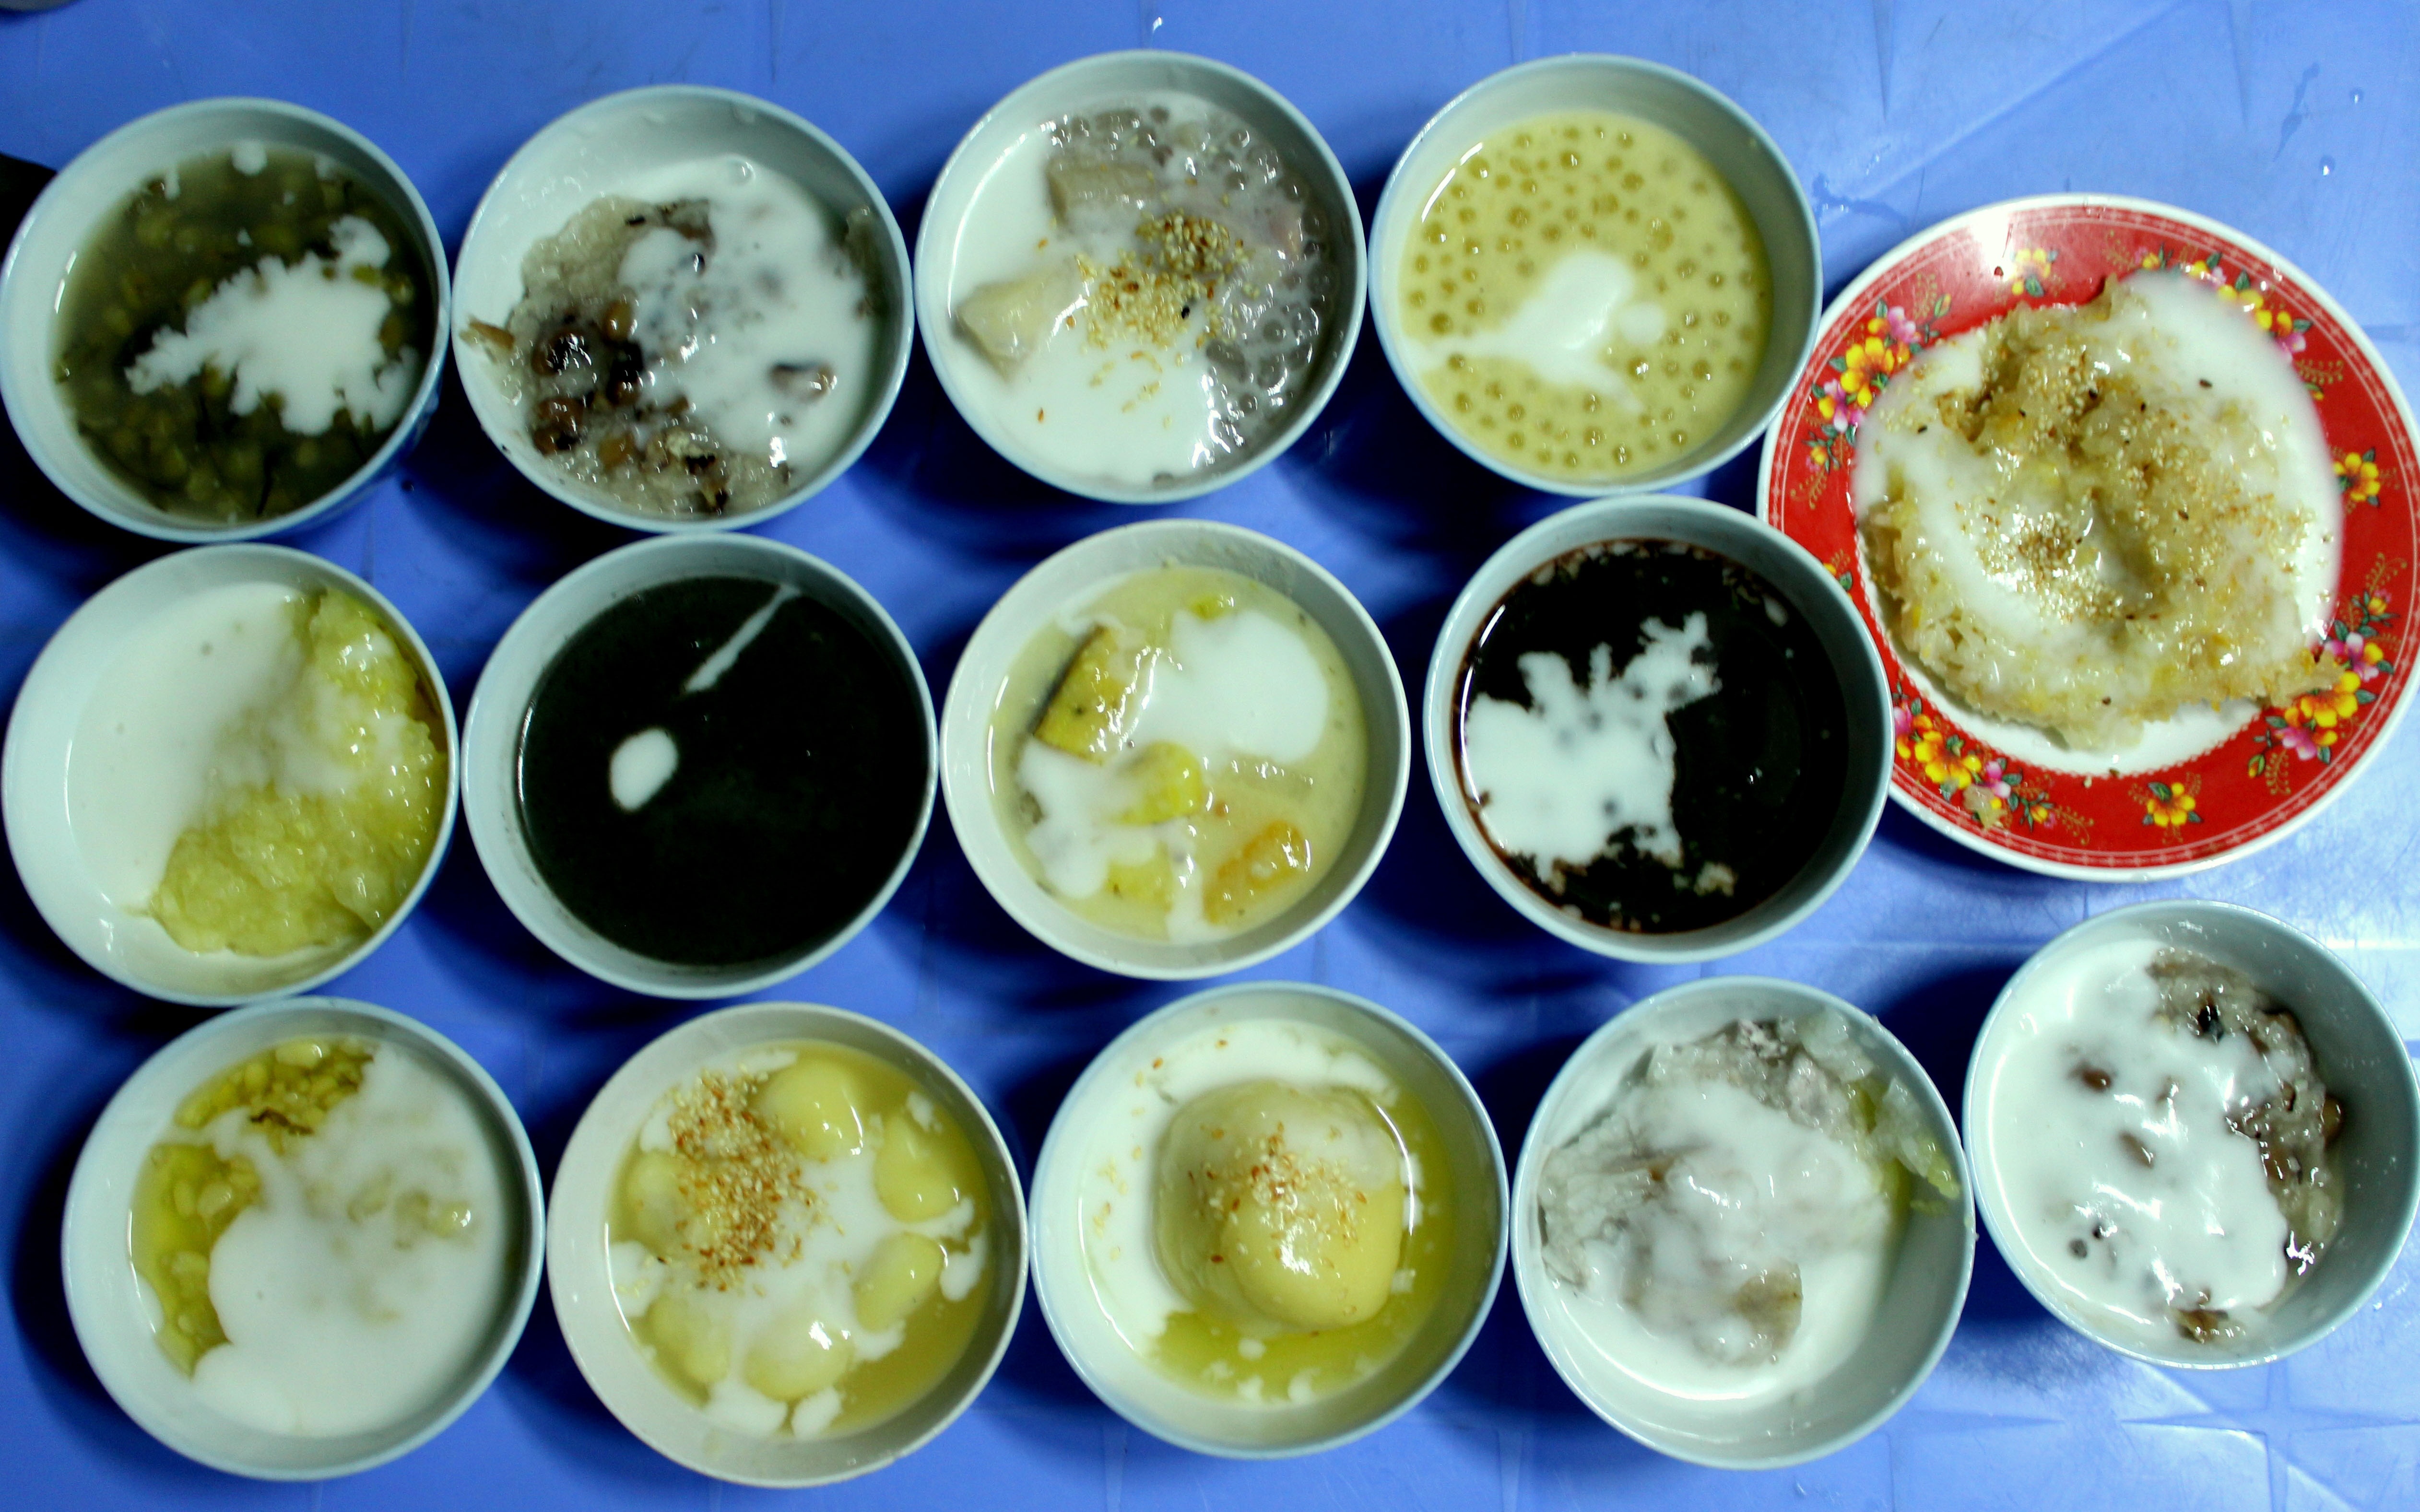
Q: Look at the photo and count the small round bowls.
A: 13